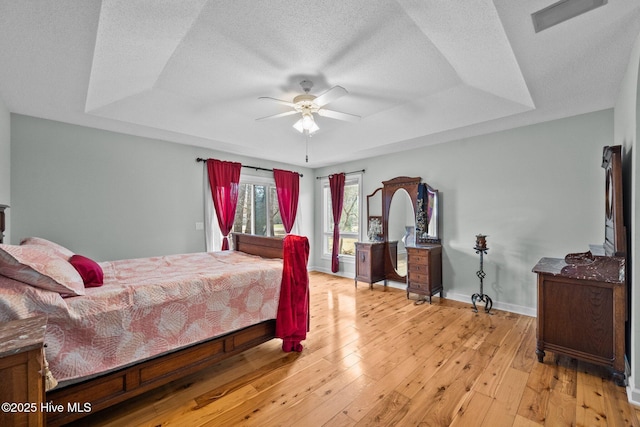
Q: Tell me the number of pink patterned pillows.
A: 2